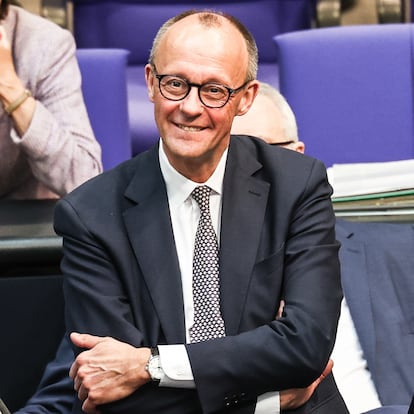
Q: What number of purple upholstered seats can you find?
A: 3